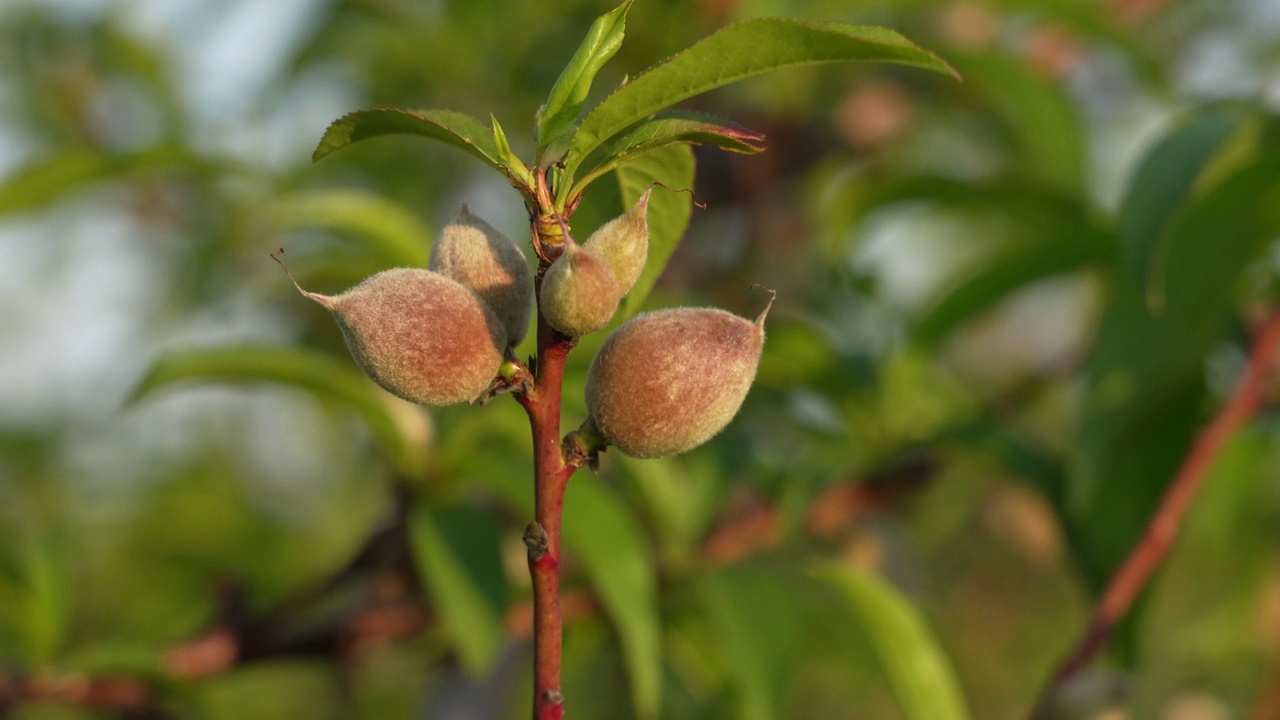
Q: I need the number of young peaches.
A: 5